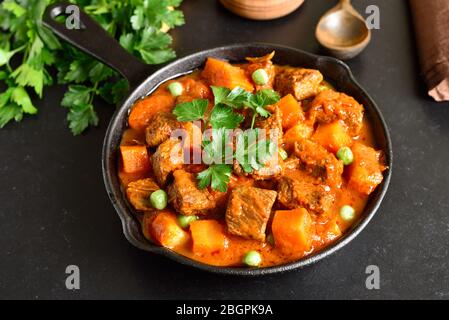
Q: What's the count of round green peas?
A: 8